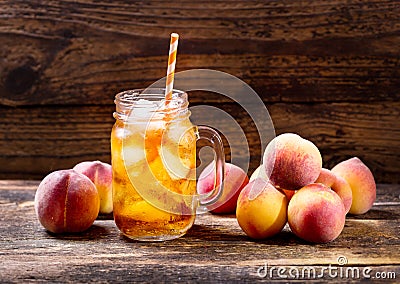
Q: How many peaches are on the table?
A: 9